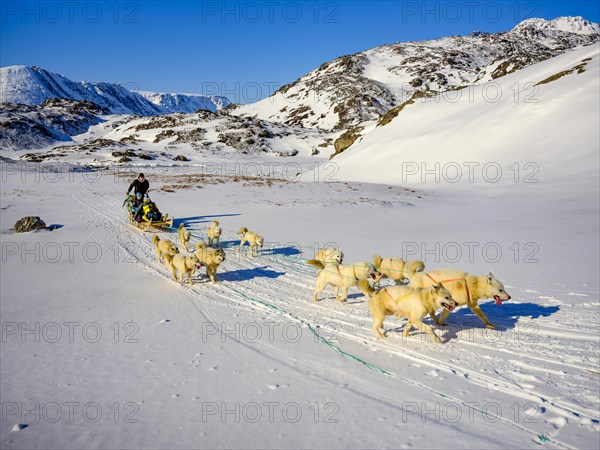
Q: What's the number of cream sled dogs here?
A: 11